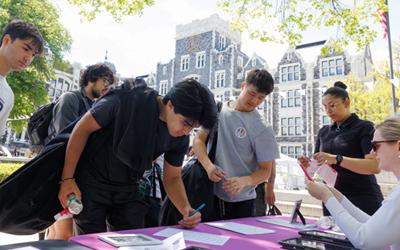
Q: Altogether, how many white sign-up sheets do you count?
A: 3